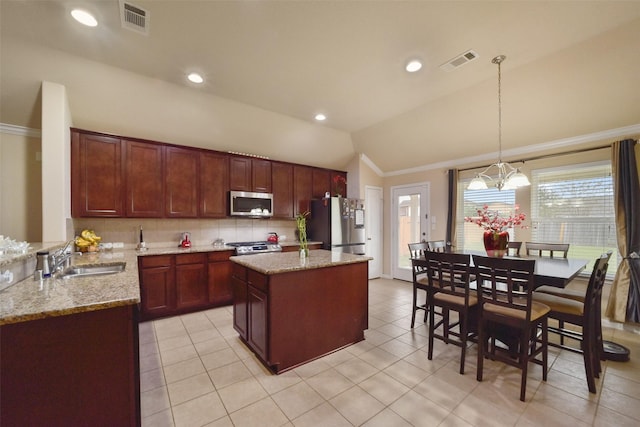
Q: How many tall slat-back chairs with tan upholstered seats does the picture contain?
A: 8